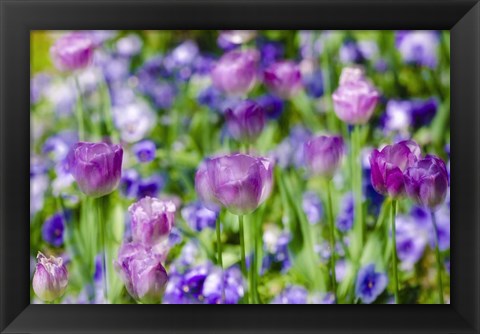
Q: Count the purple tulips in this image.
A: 13